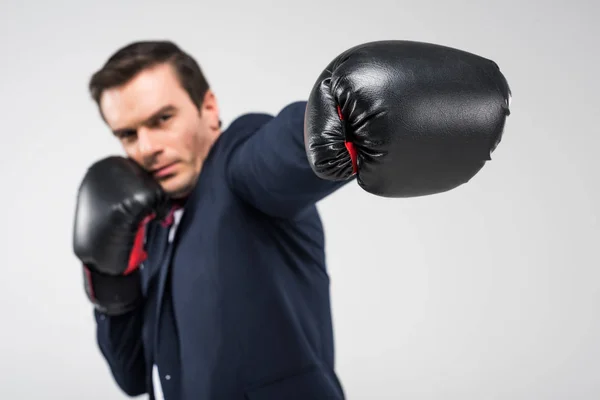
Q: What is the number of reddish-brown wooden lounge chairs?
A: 0